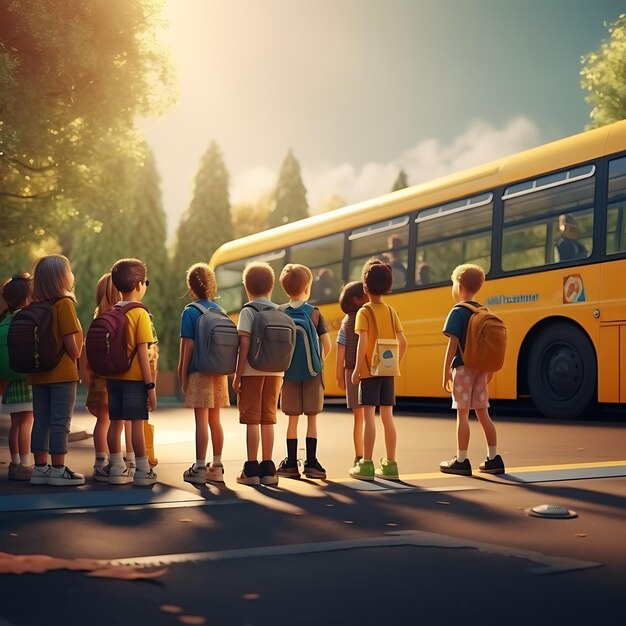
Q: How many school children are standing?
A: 10